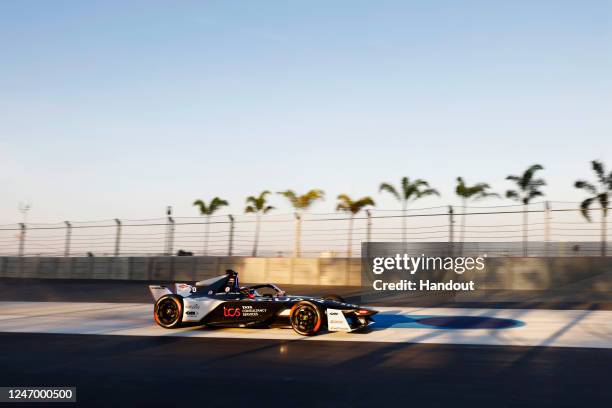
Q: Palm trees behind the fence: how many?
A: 8